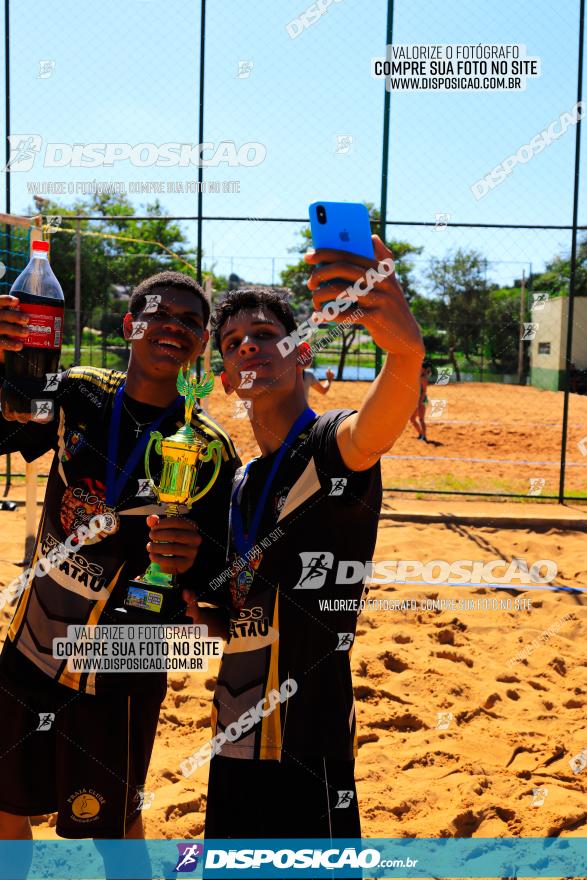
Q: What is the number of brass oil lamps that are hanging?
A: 0